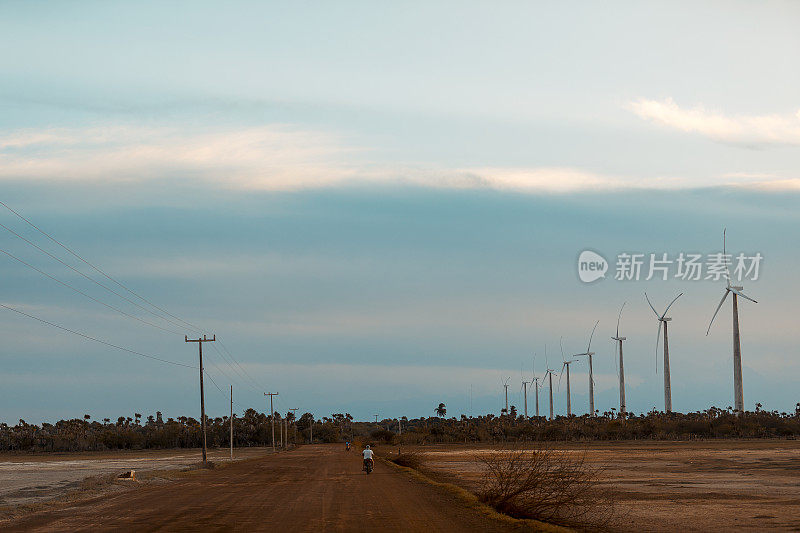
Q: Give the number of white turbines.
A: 9